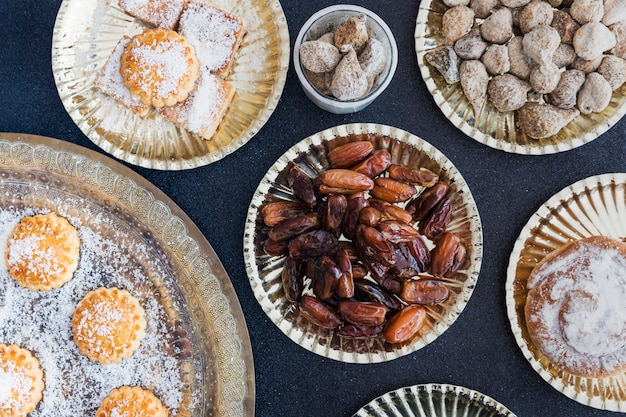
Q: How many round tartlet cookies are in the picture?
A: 5